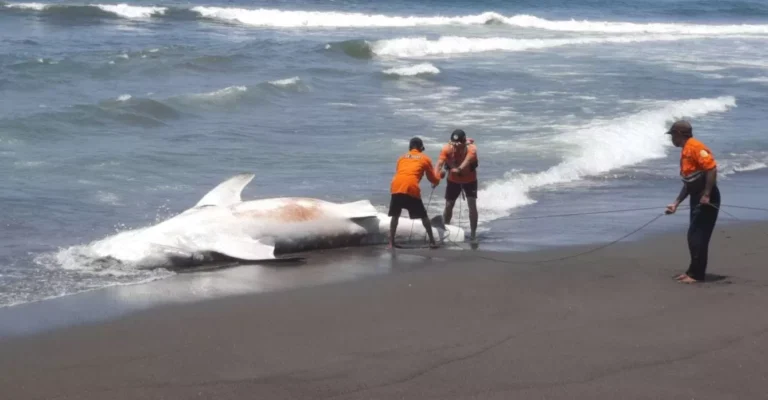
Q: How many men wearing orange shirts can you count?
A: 3